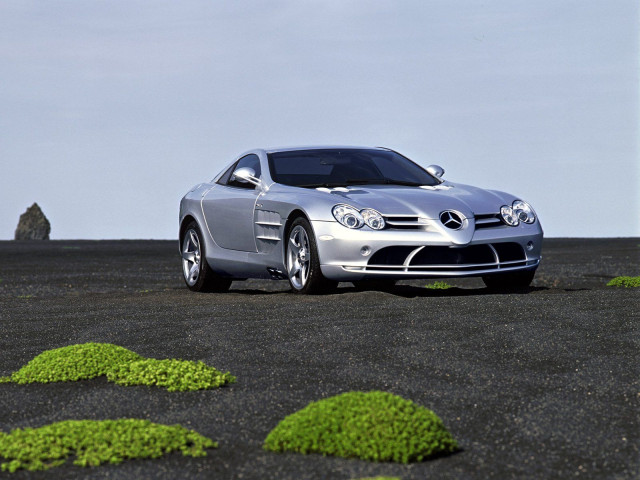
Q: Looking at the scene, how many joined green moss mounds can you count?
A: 2